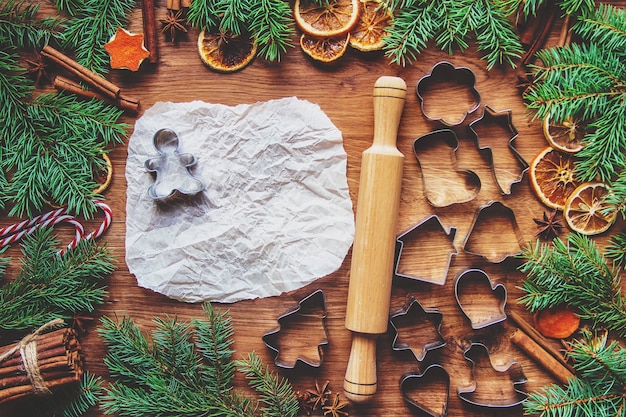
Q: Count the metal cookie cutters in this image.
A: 11